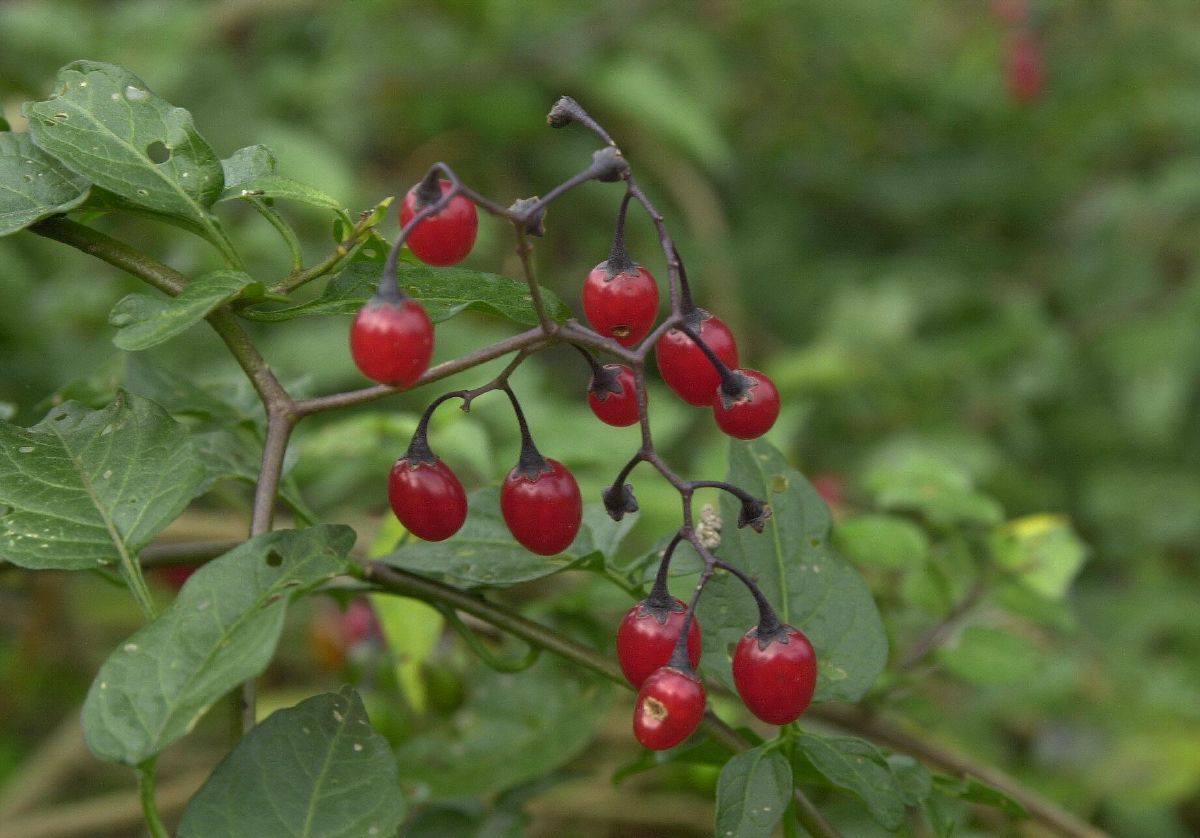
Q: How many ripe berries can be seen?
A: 11